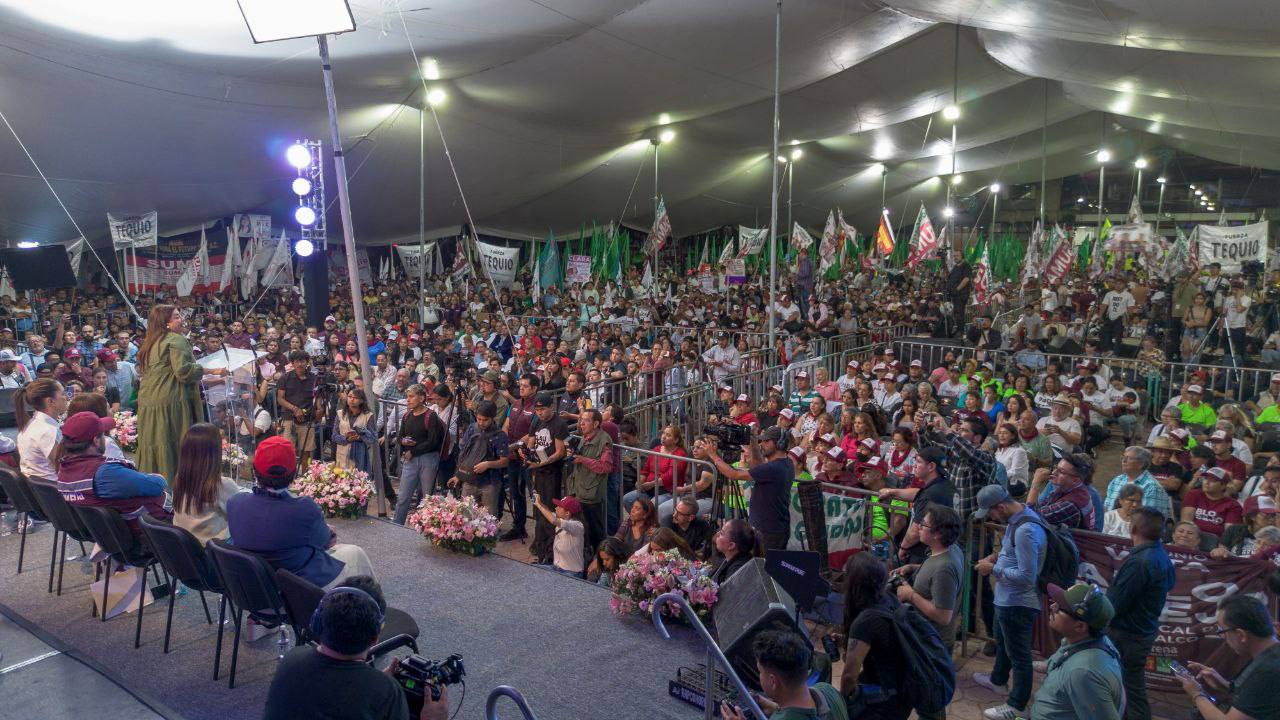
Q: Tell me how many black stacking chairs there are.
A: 6